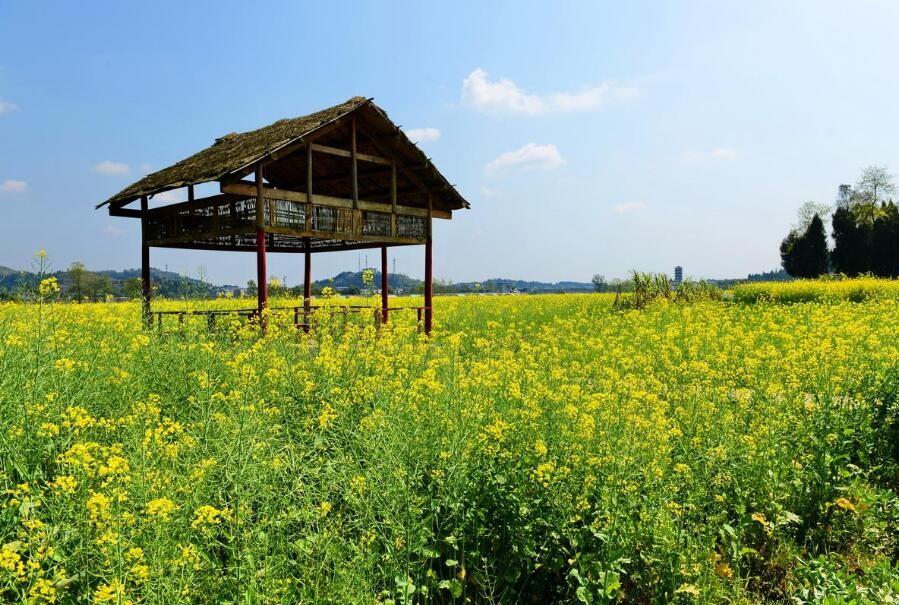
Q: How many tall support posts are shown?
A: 5